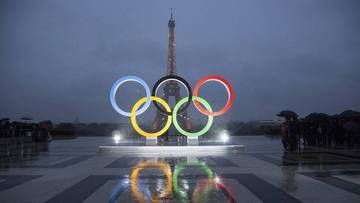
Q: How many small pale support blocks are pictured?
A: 2